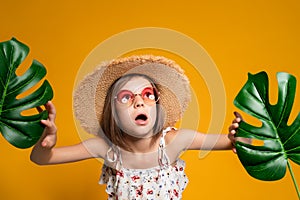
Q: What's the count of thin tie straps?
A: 2